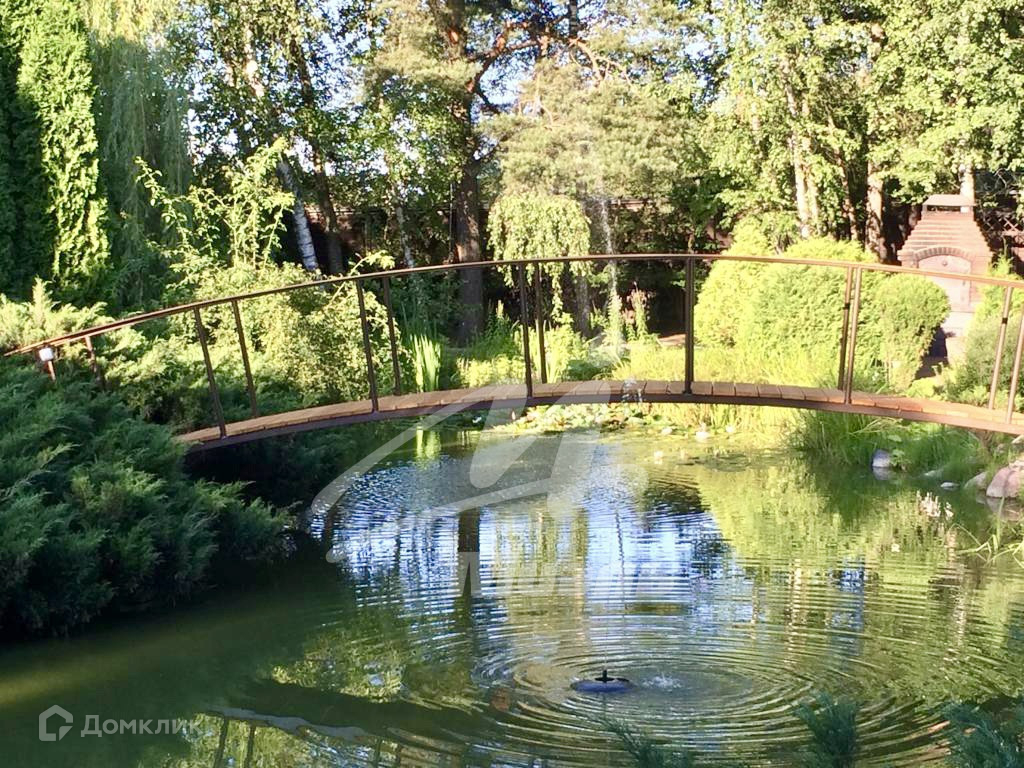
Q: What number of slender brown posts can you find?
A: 13